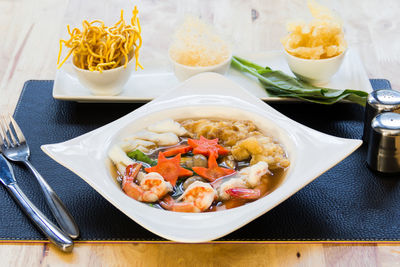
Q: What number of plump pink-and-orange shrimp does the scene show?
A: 3